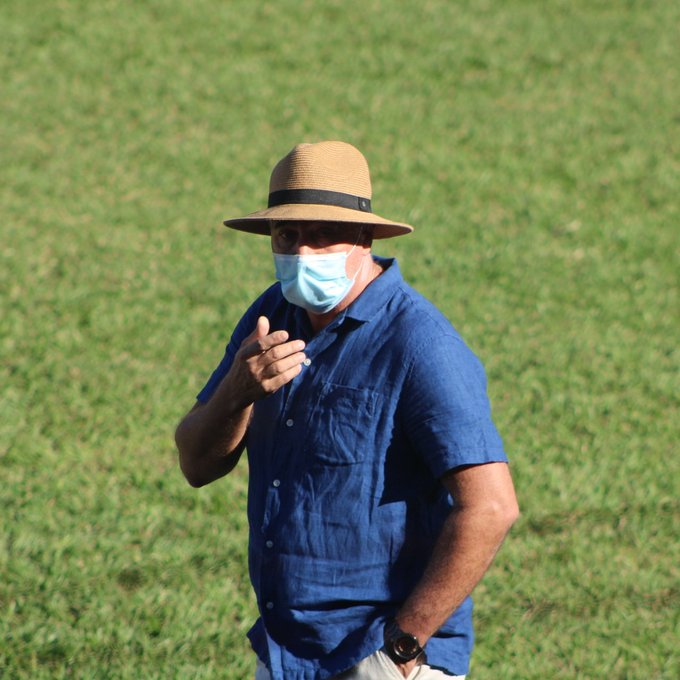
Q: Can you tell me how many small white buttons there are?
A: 5